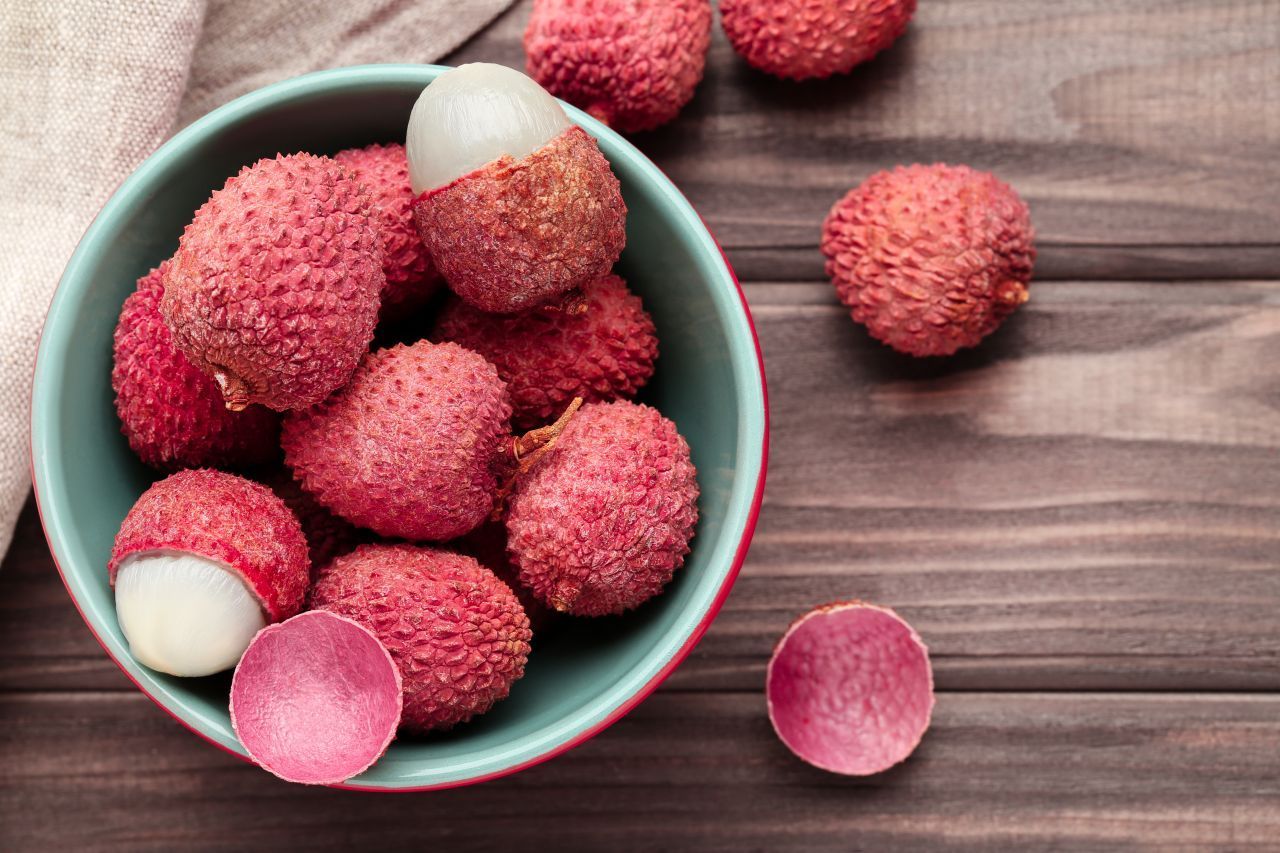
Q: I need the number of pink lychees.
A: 12